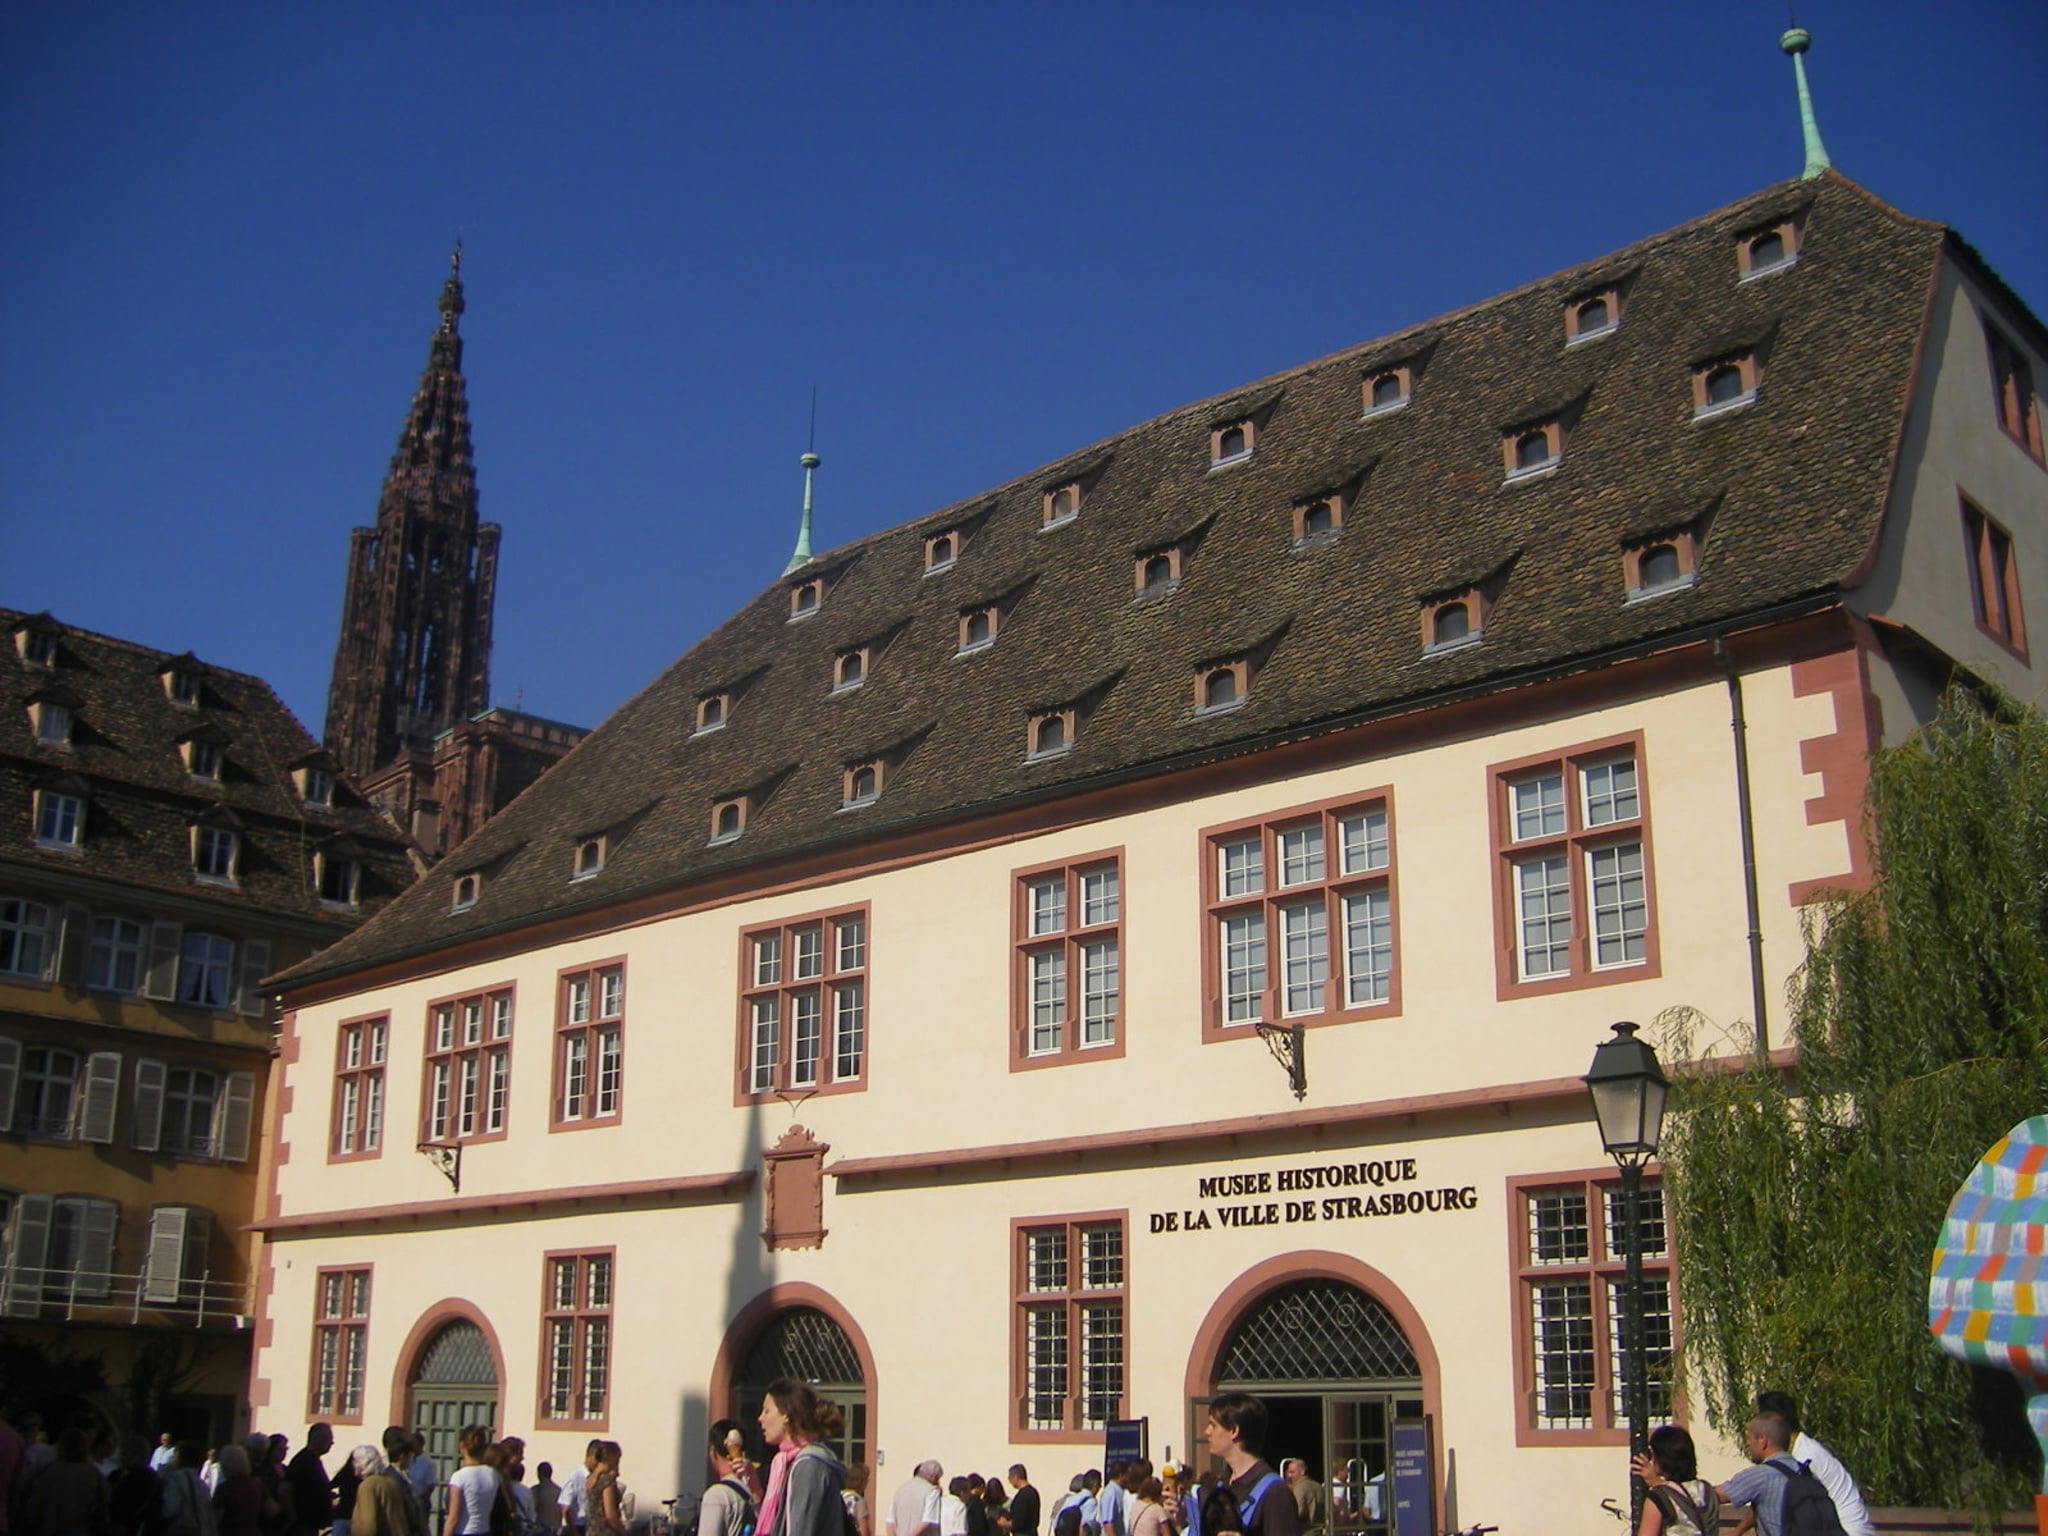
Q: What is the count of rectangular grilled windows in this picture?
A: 4